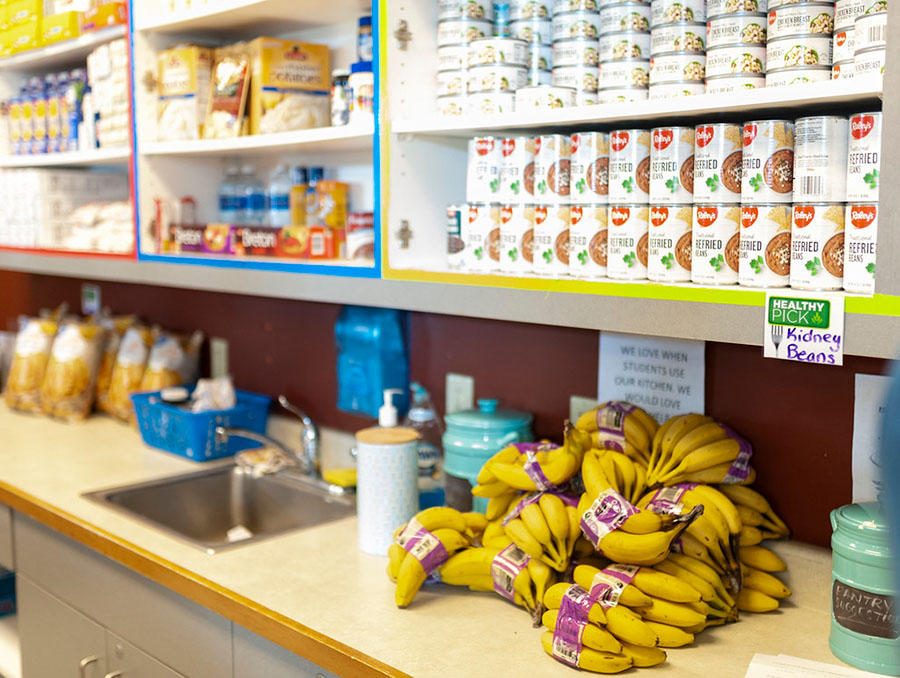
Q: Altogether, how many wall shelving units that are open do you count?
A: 3